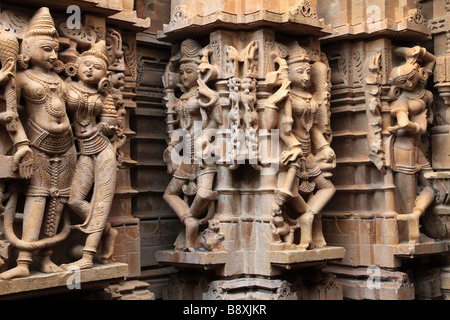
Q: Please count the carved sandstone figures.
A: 5